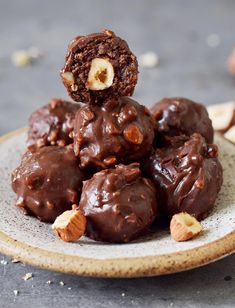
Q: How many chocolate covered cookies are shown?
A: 7